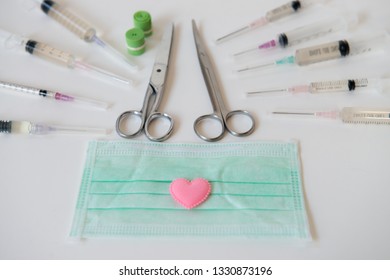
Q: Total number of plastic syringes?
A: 9